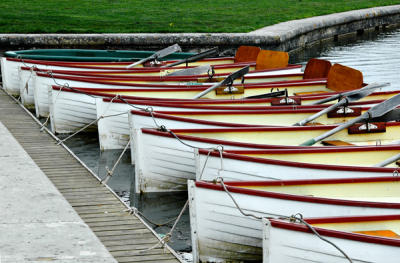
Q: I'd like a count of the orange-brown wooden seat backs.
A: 4